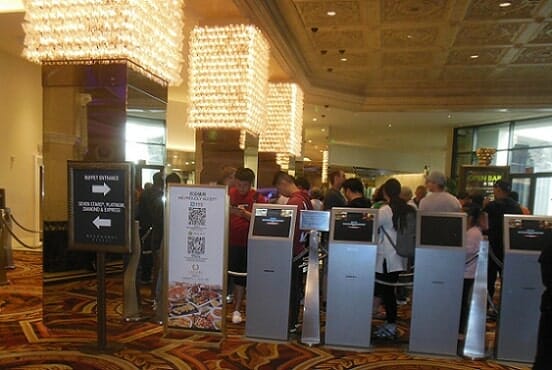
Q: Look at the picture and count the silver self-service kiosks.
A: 4